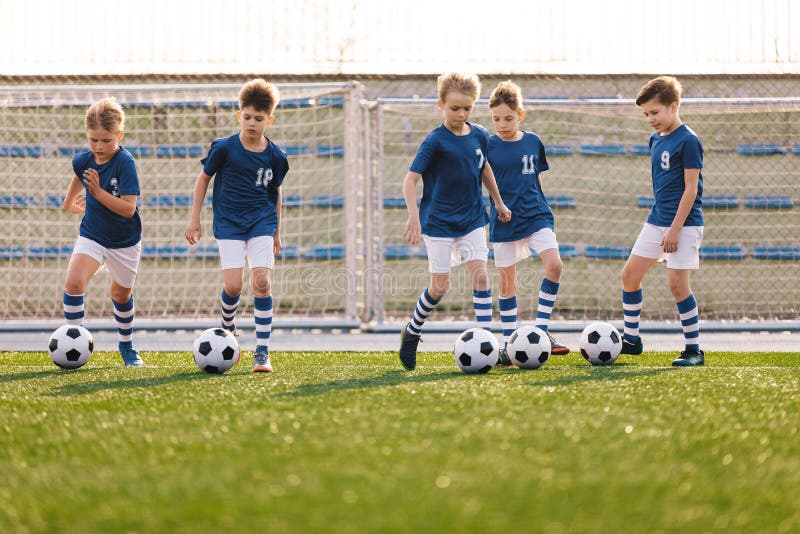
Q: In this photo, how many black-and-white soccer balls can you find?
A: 5